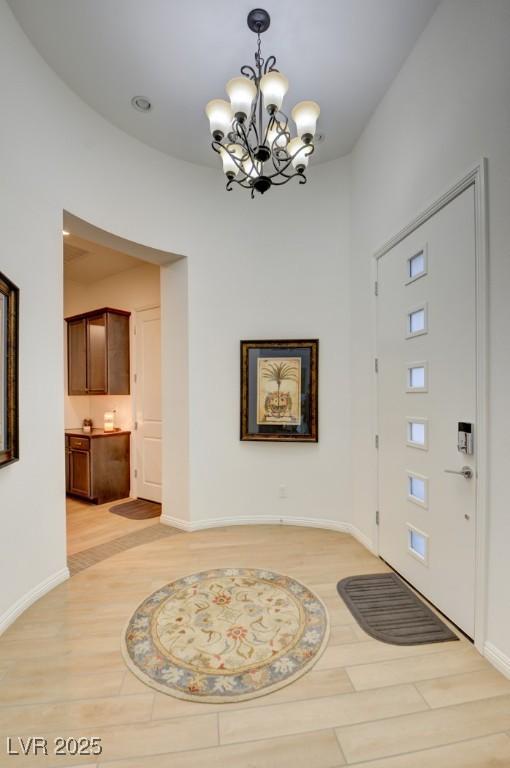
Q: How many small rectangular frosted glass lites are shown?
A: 6